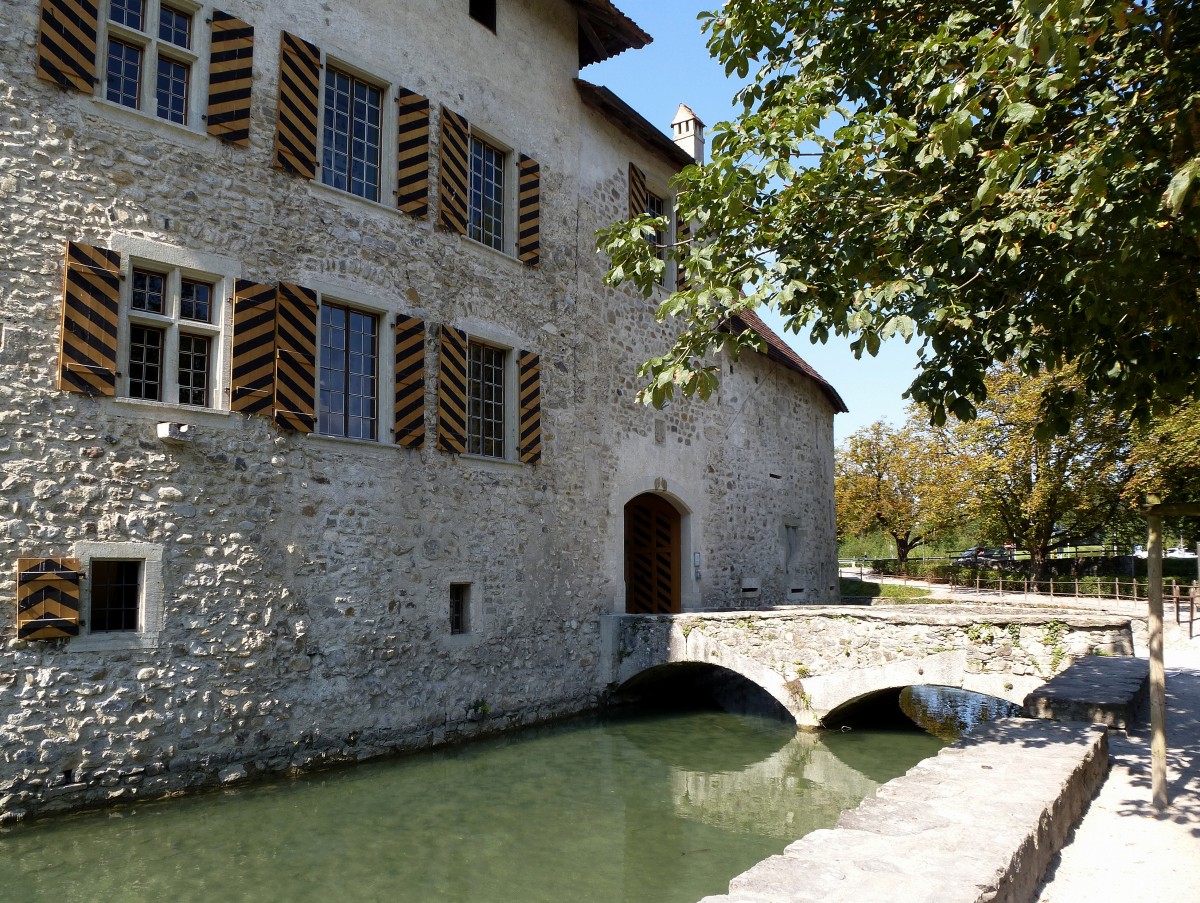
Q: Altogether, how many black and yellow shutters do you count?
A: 15